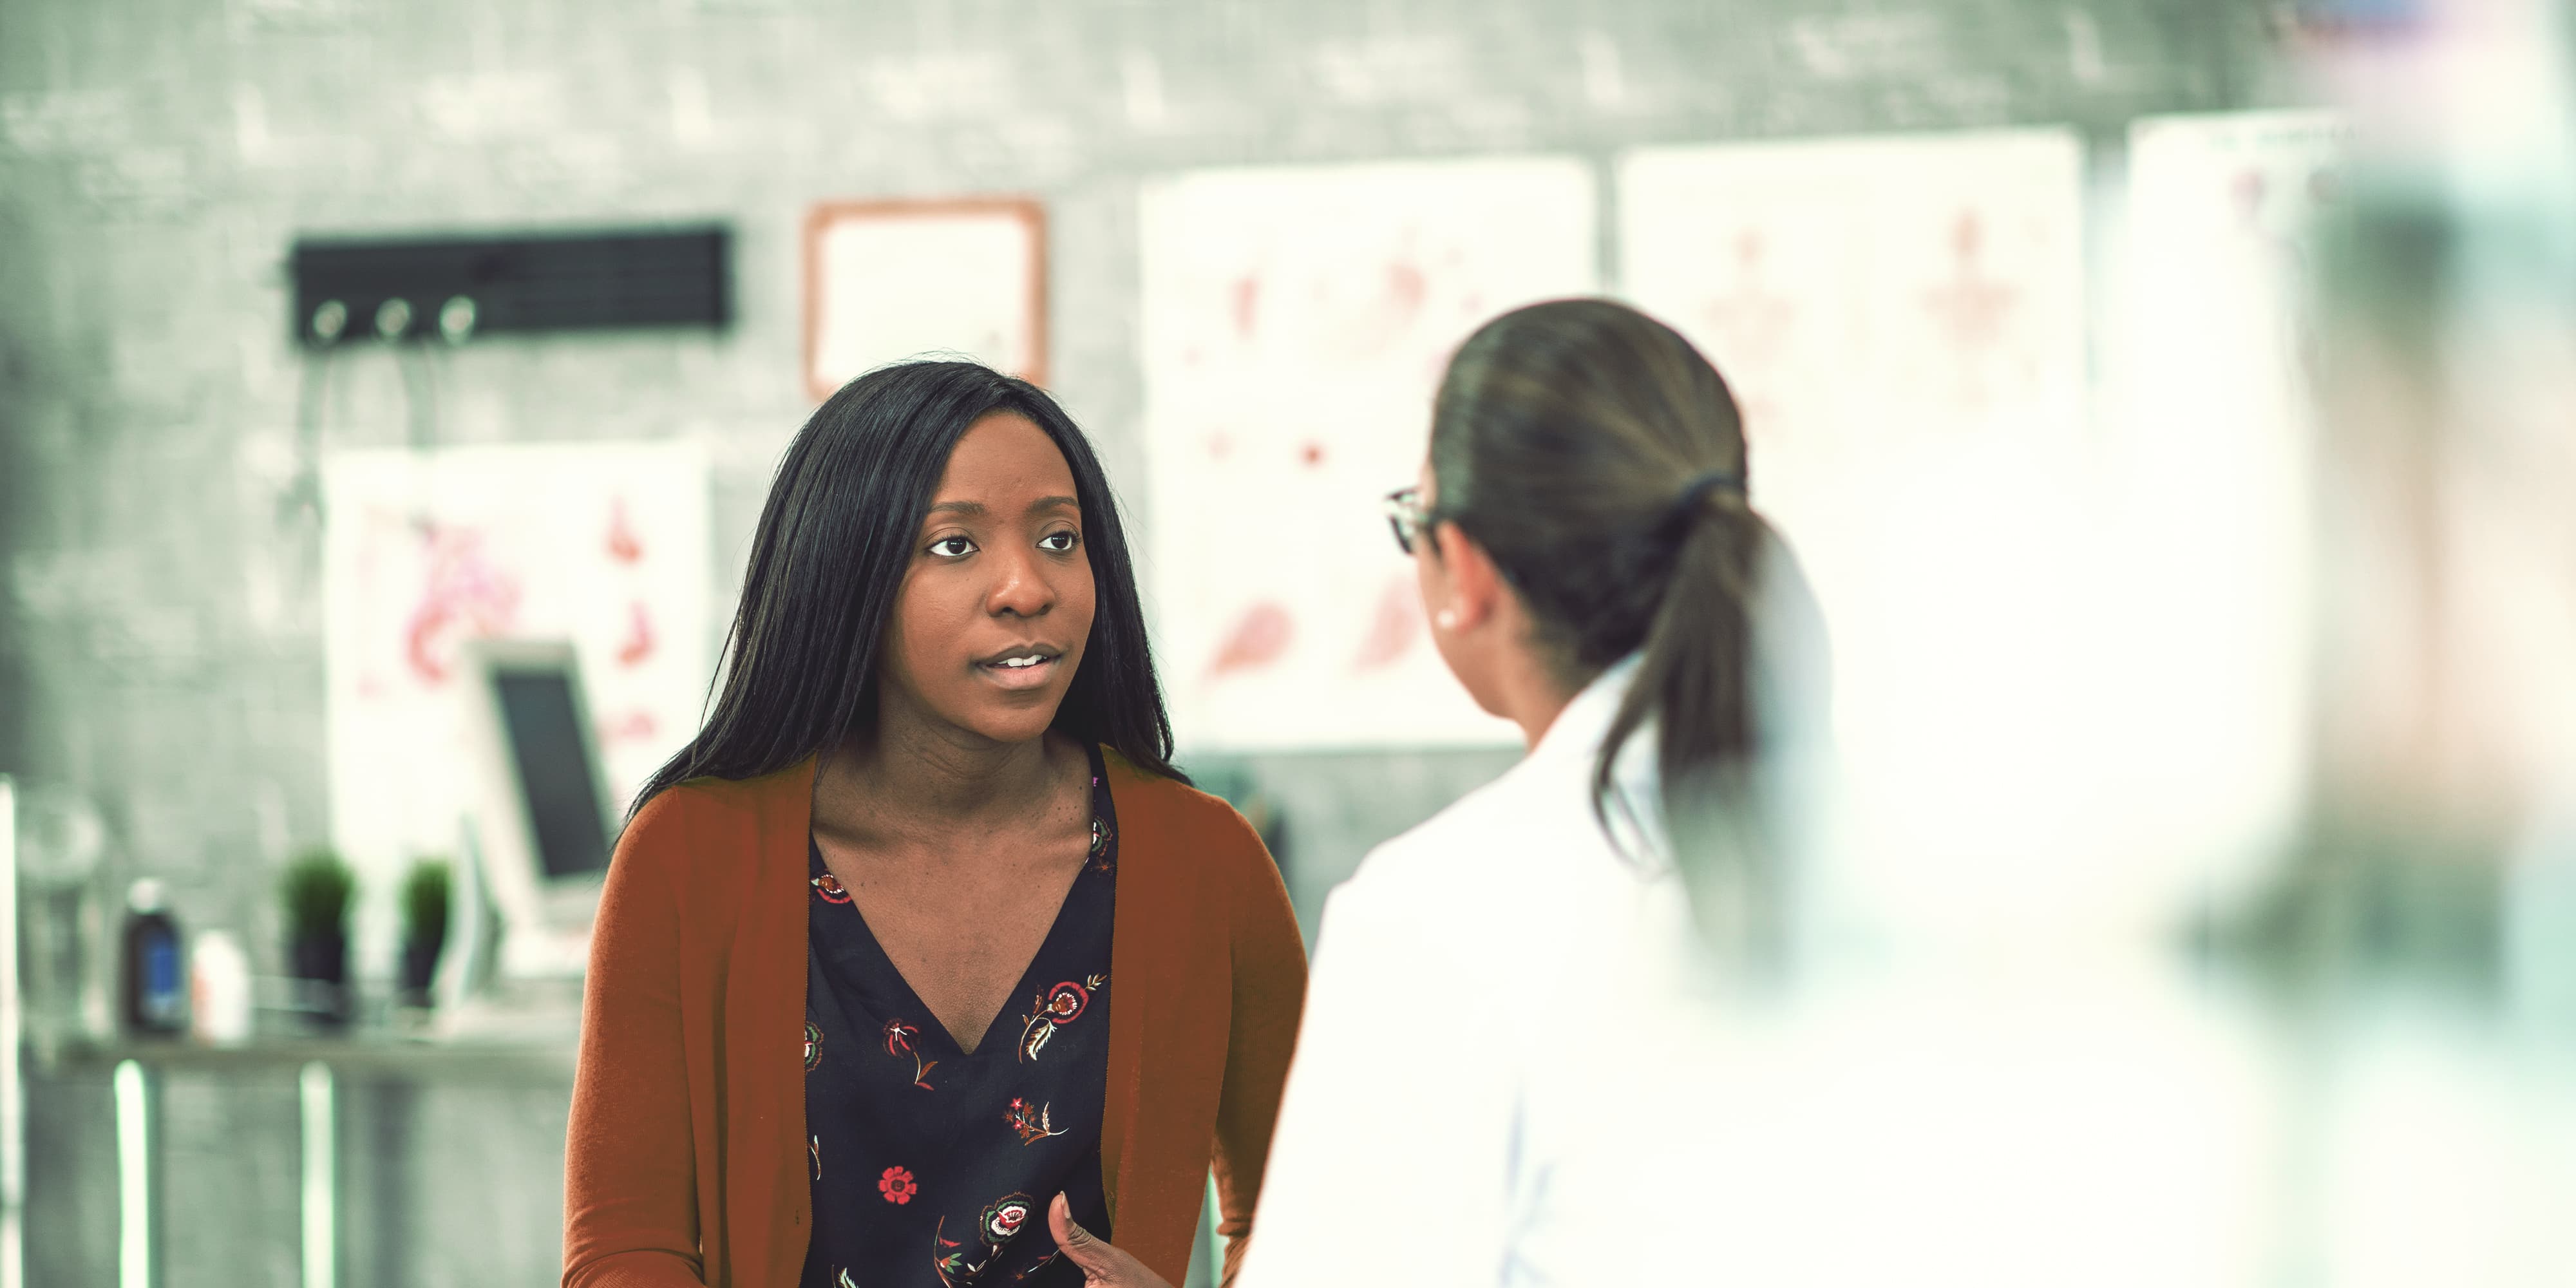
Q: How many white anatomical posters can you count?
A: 4